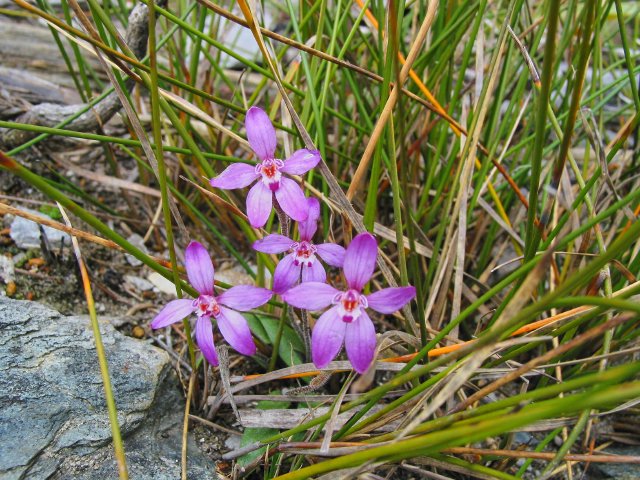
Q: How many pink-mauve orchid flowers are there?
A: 4